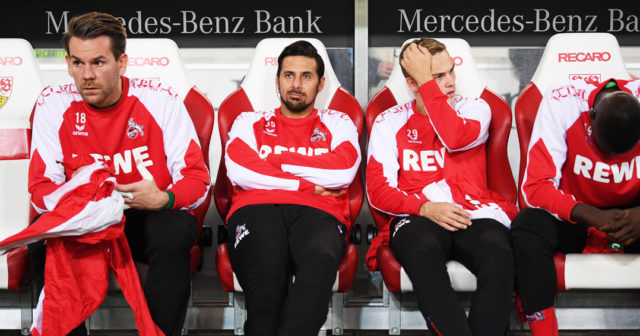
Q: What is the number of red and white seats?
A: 5